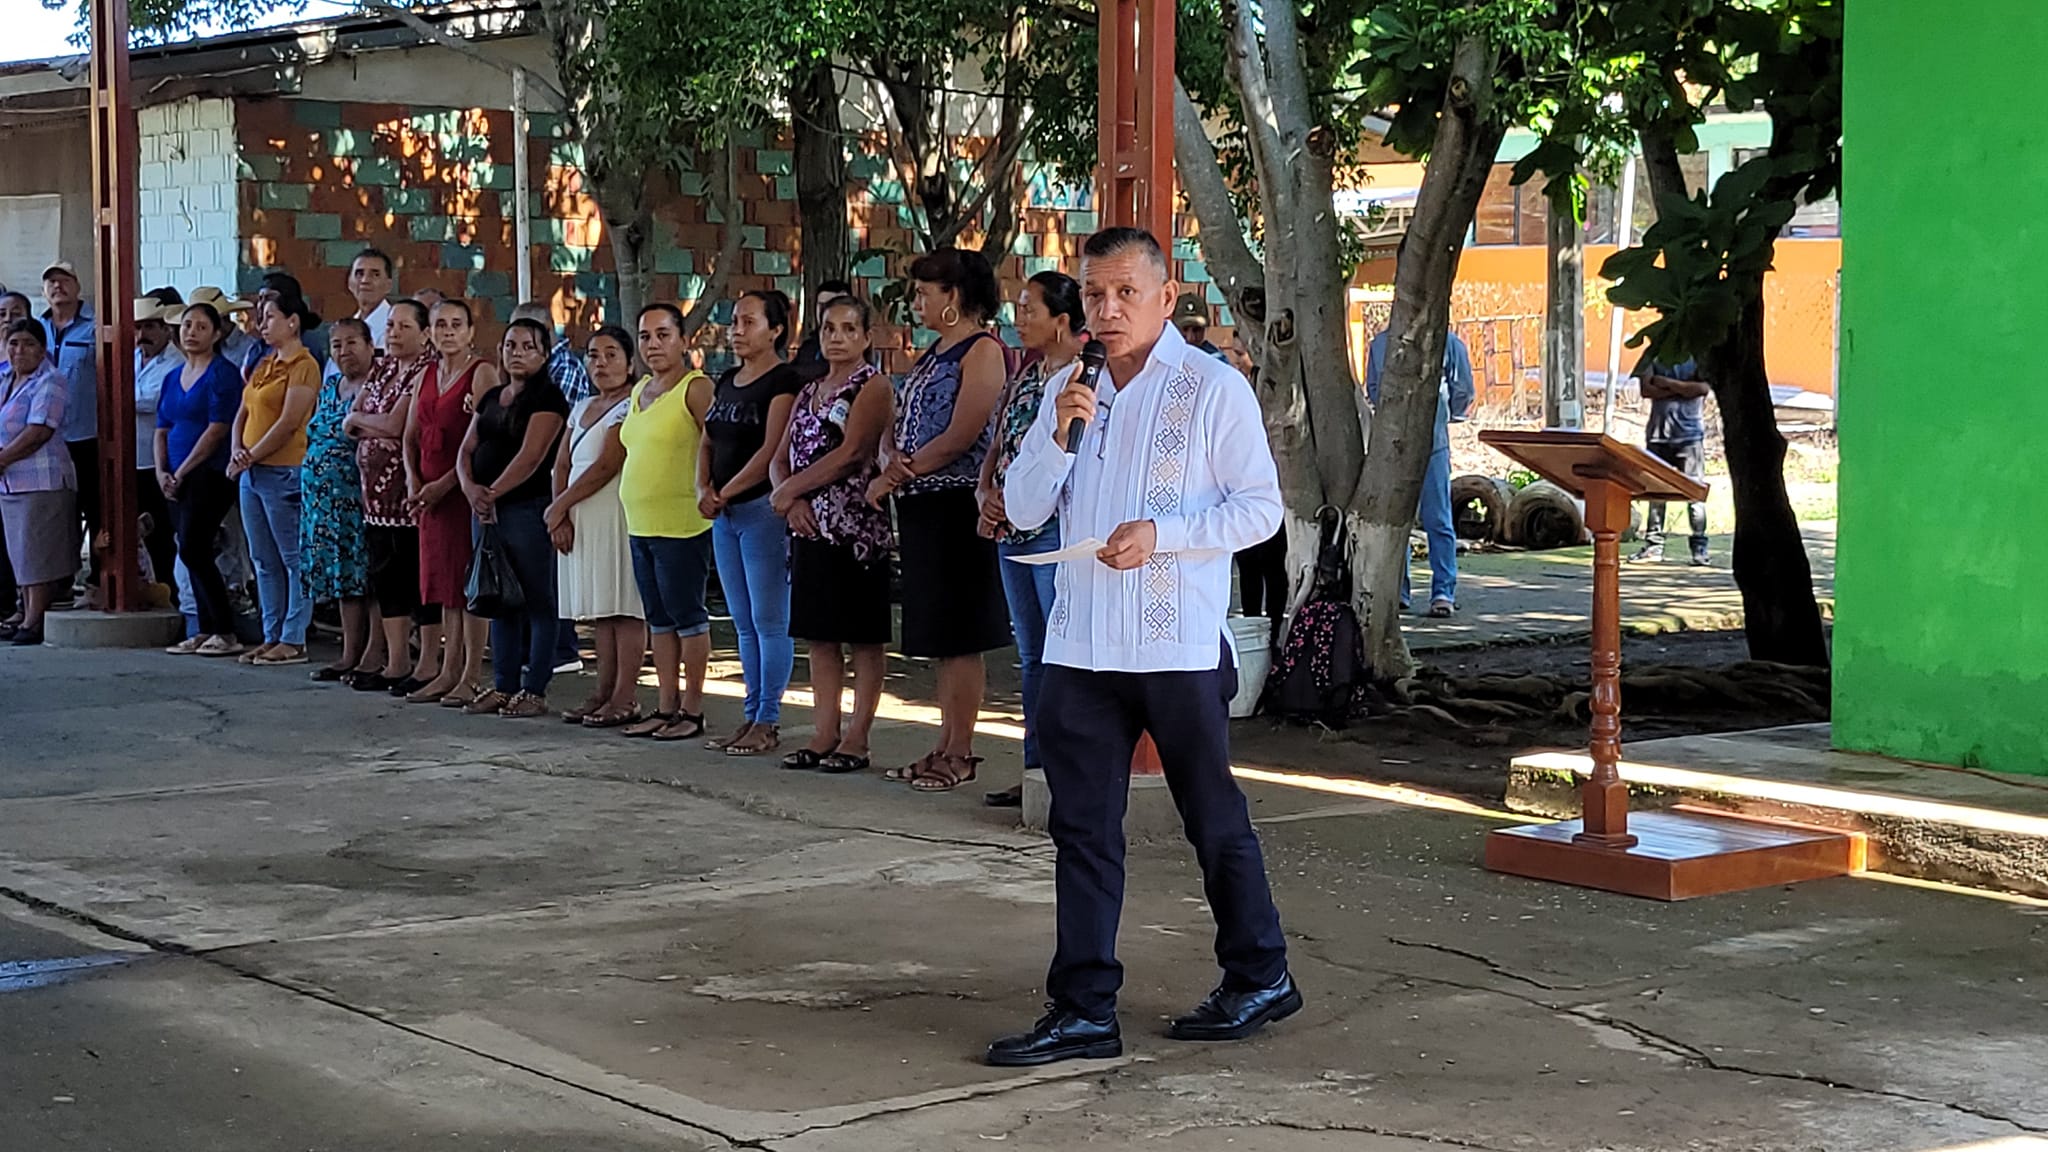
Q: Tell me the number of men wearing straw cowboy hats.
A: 2